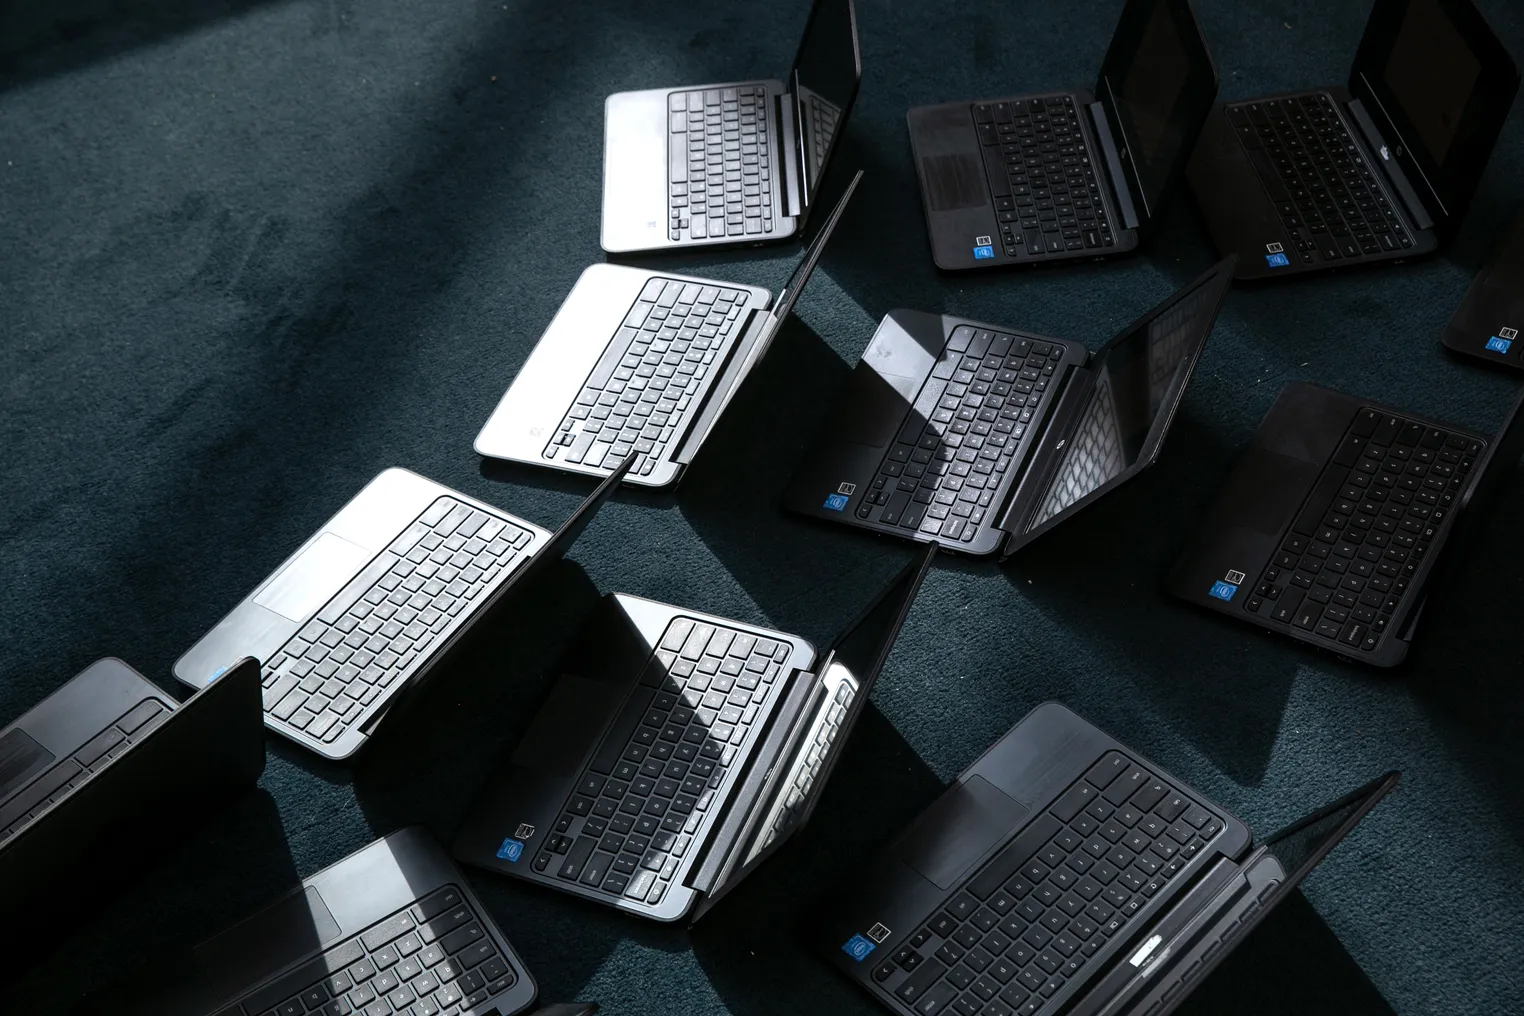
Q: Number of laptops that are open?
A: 12